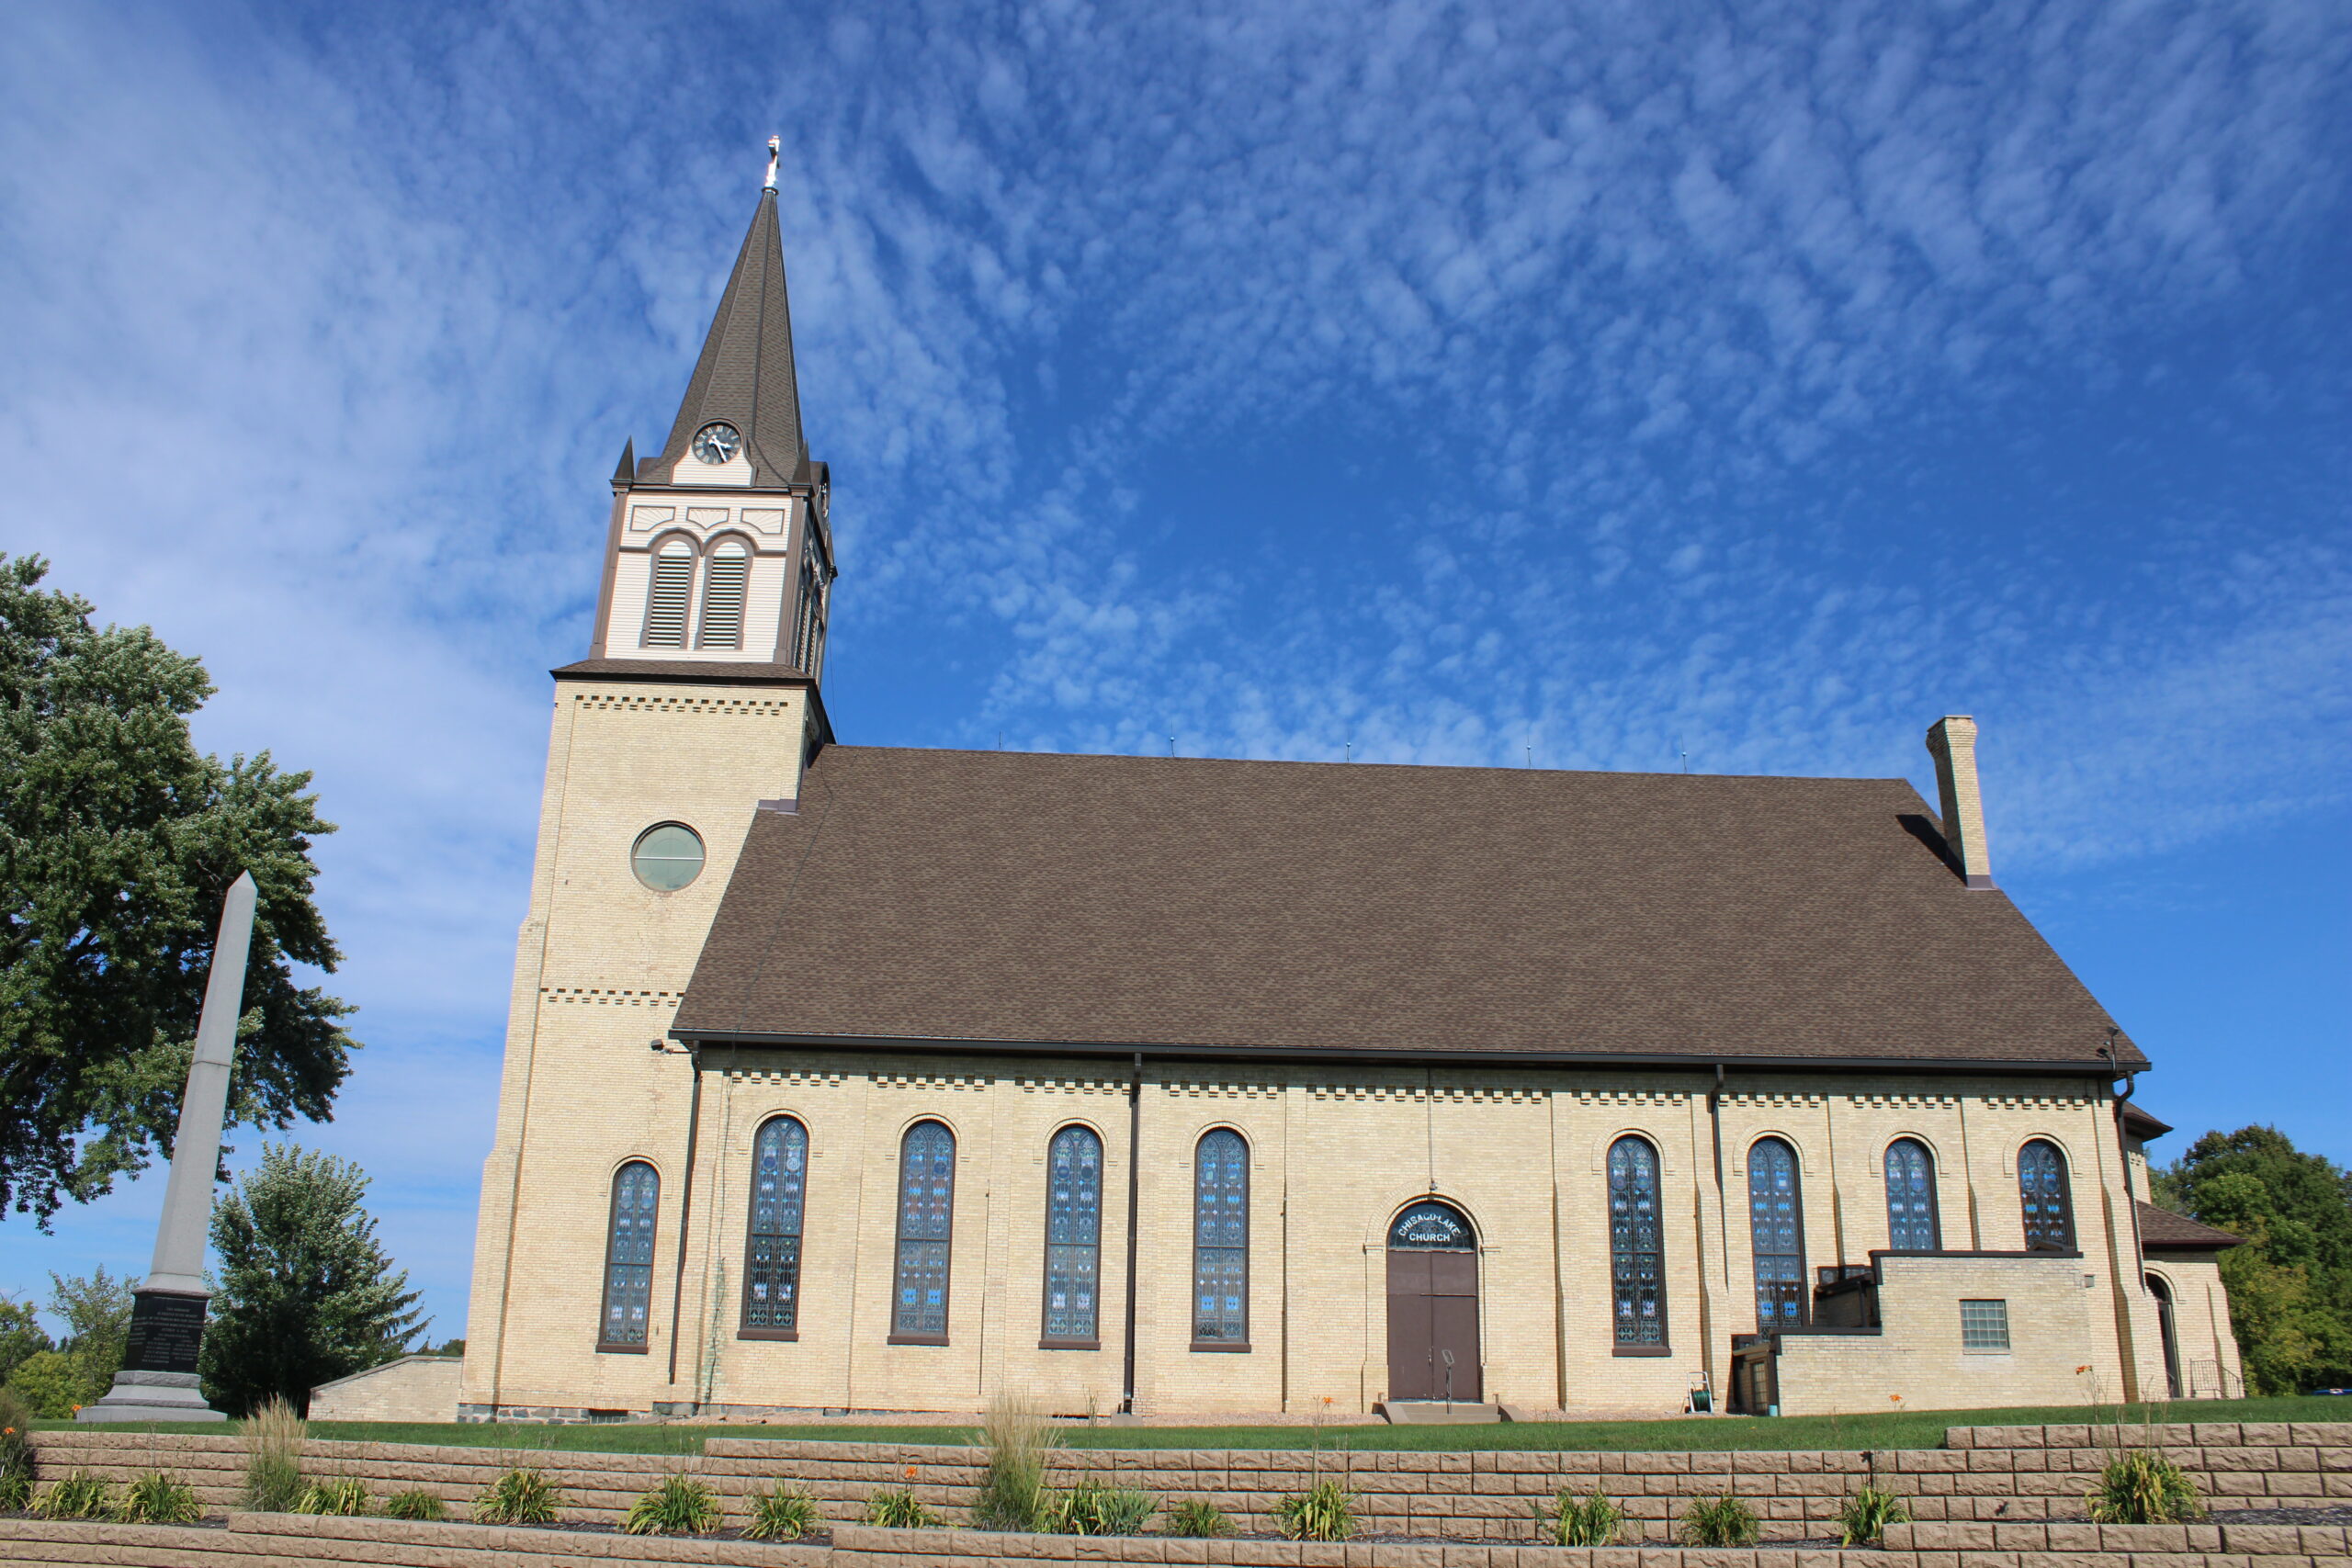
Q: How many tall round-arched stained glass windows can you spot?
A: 9